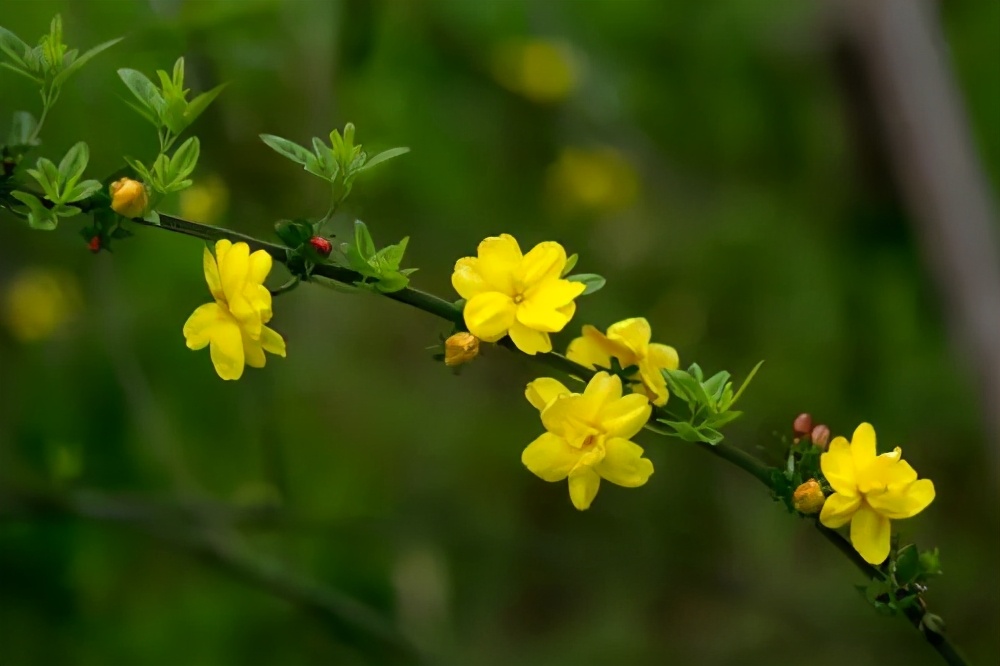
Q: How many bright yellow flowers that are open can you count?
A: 5